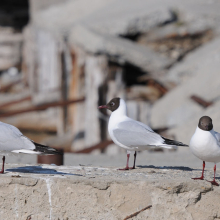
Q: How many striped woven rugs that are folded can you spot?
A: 0